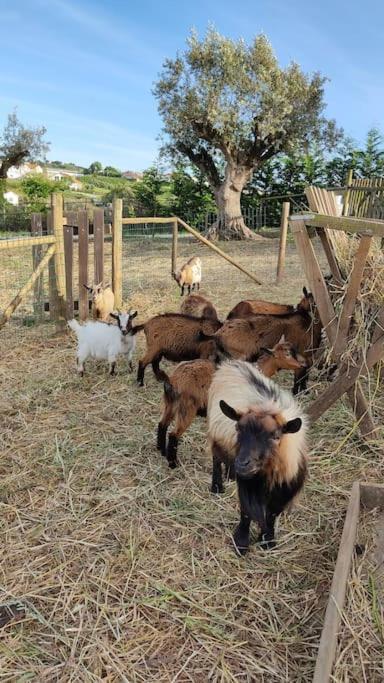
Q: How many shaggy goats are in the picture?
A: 1